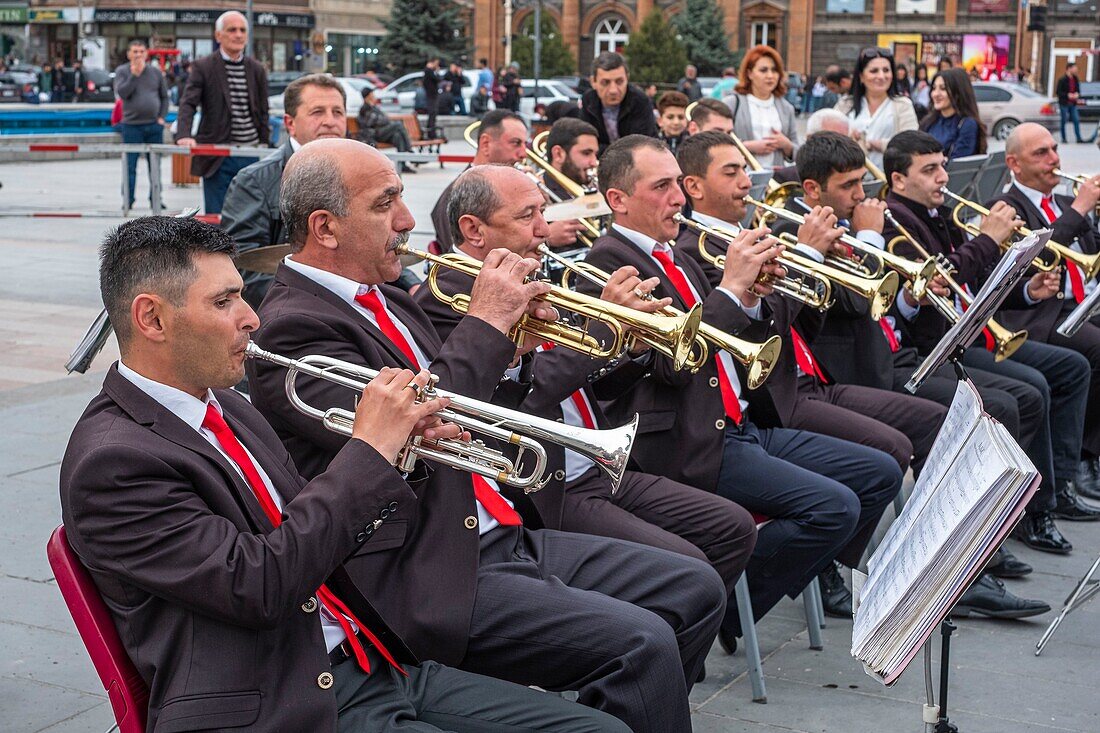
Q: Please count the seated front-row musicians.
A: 8